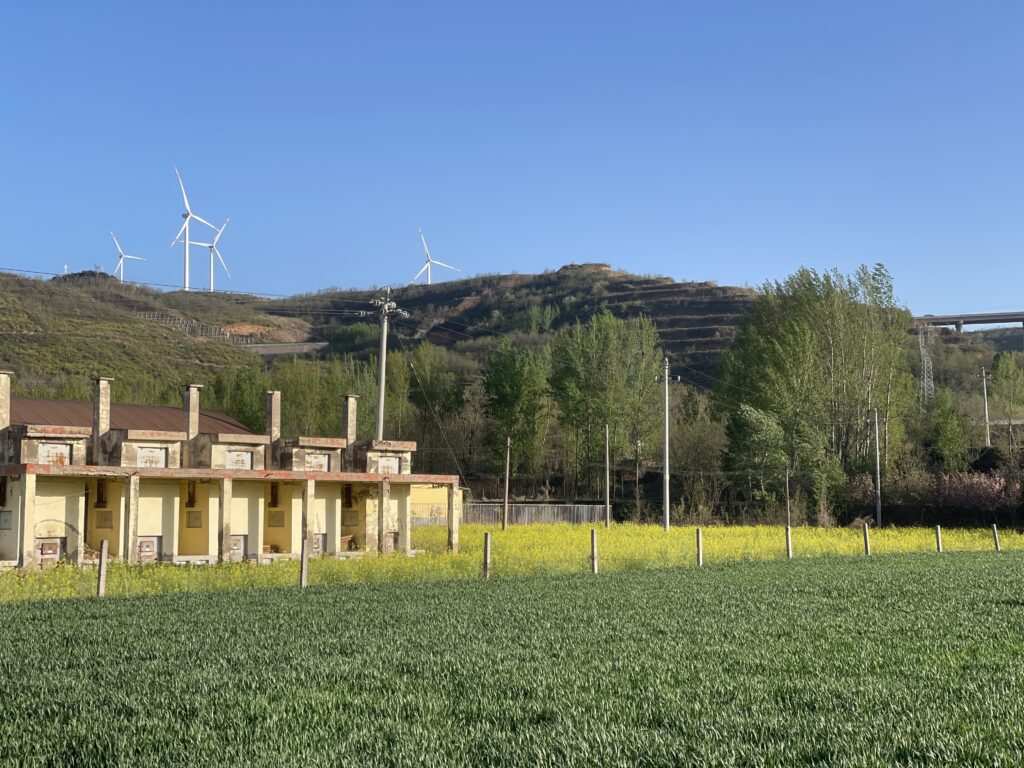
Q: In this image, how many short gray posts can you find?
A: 9